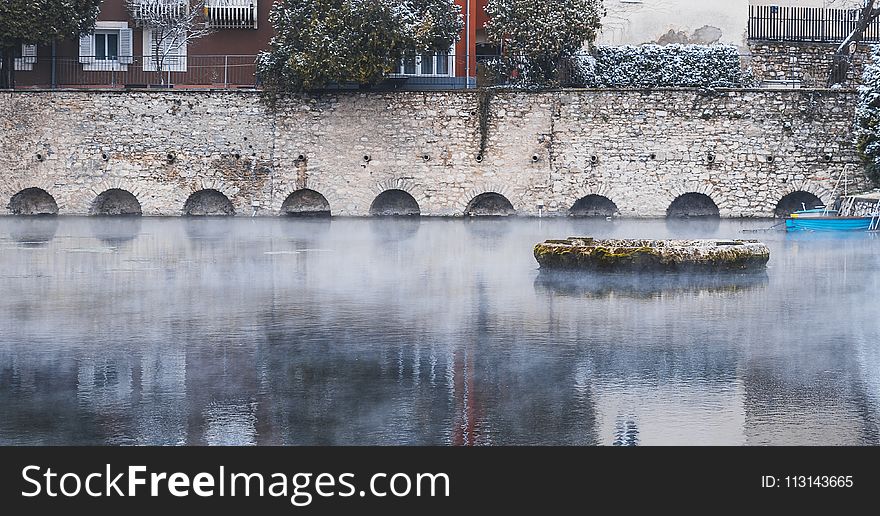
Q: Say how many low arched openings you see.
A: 9